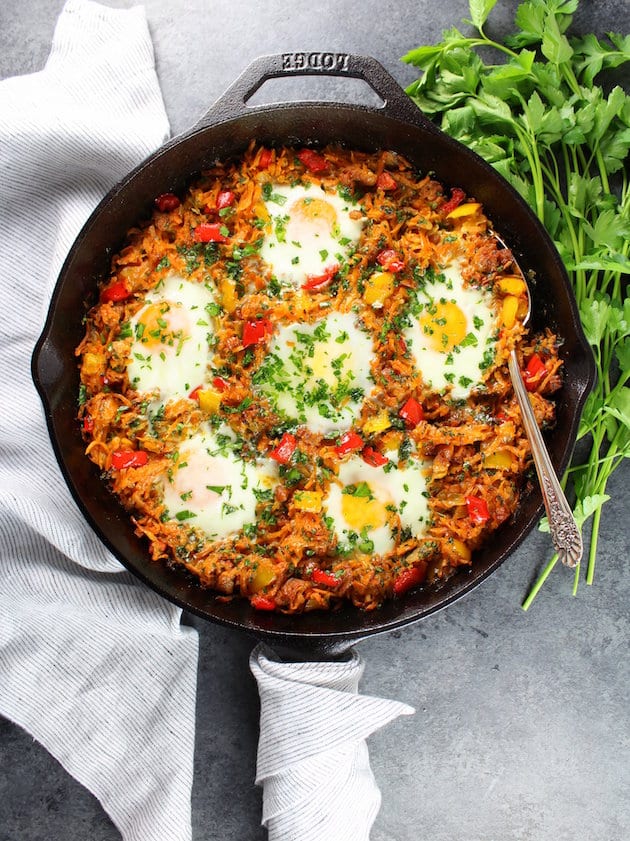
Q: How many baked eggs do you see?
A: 6